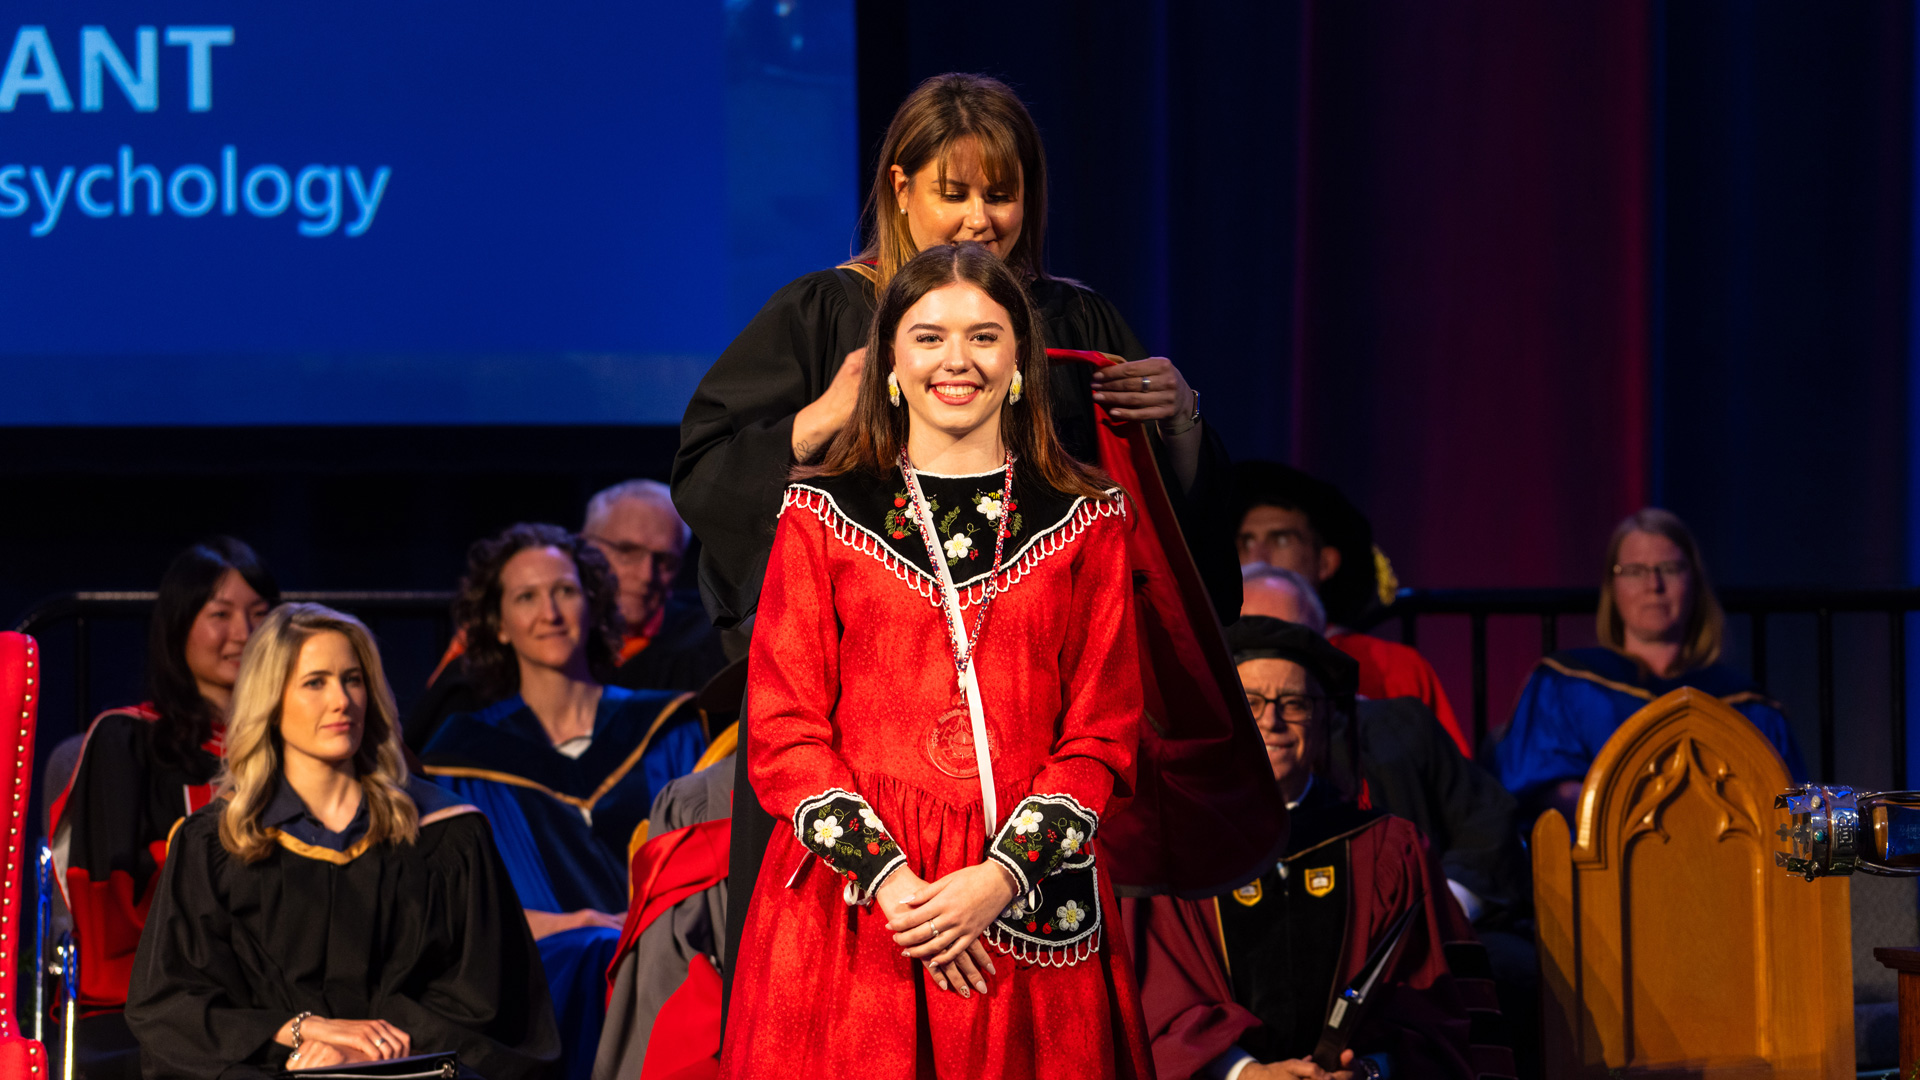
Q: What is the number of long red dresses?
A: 1